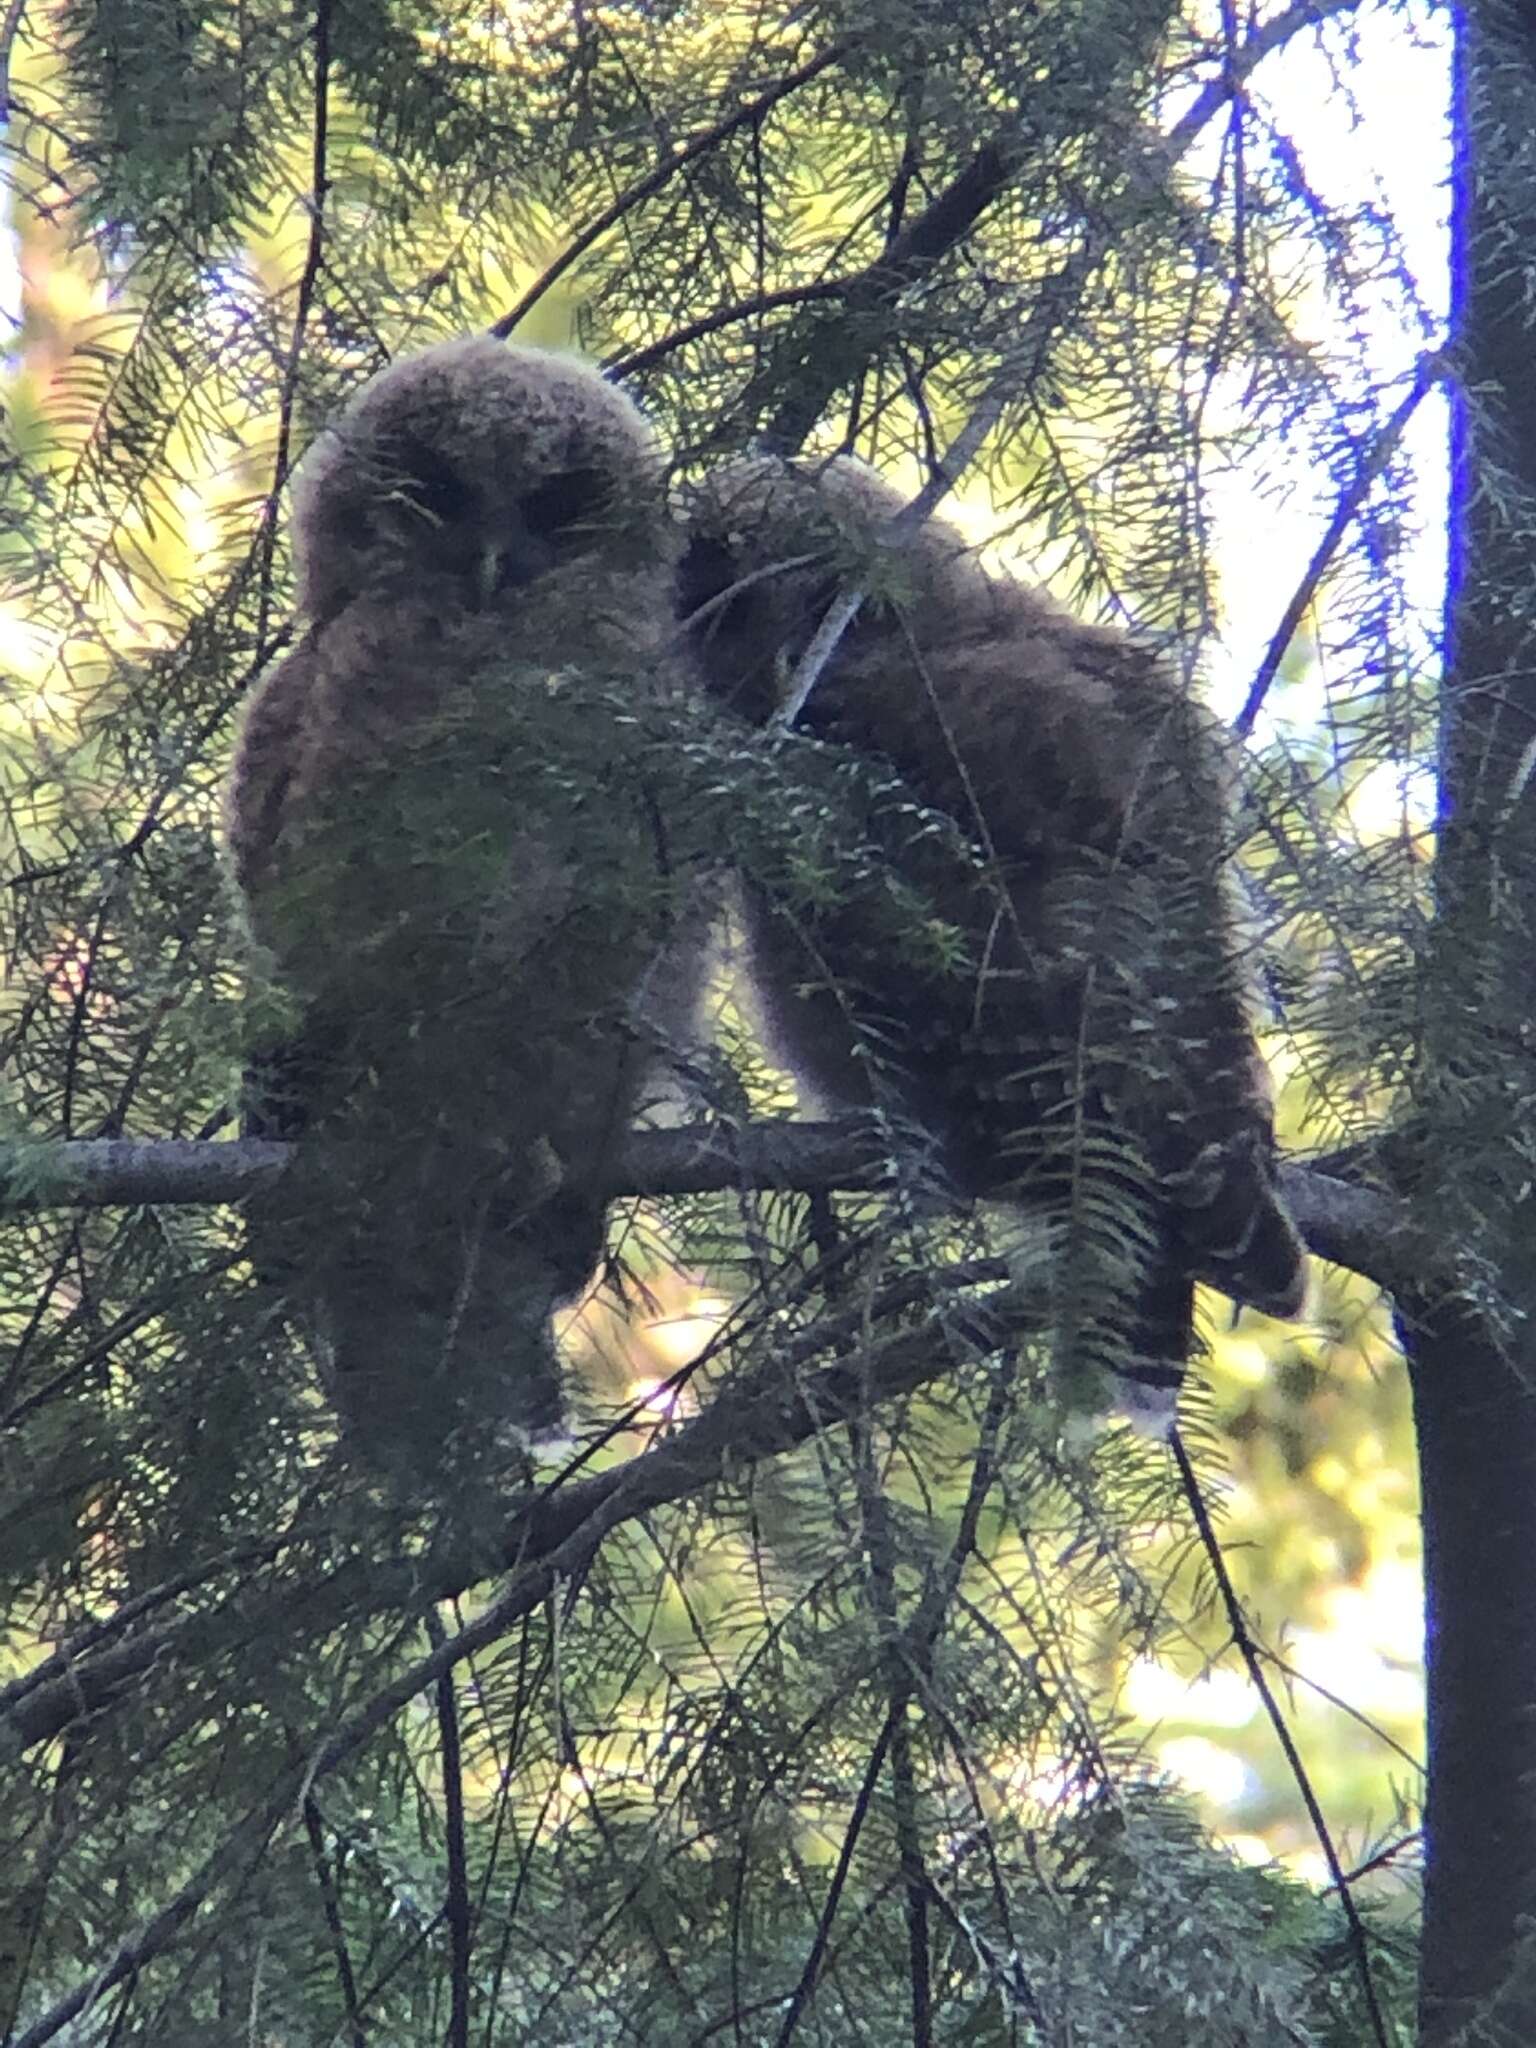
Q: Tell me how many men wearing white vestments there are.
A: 0